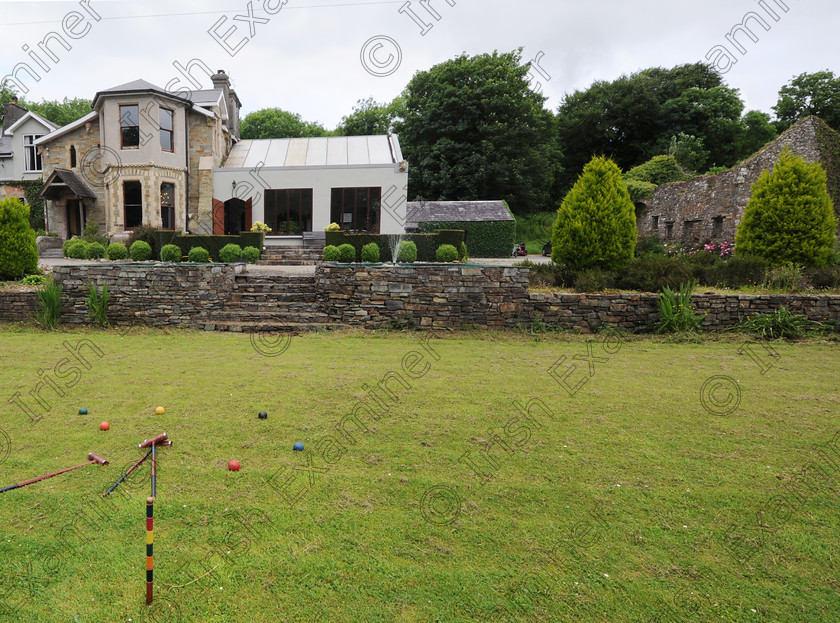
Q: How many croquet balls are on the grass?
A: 6